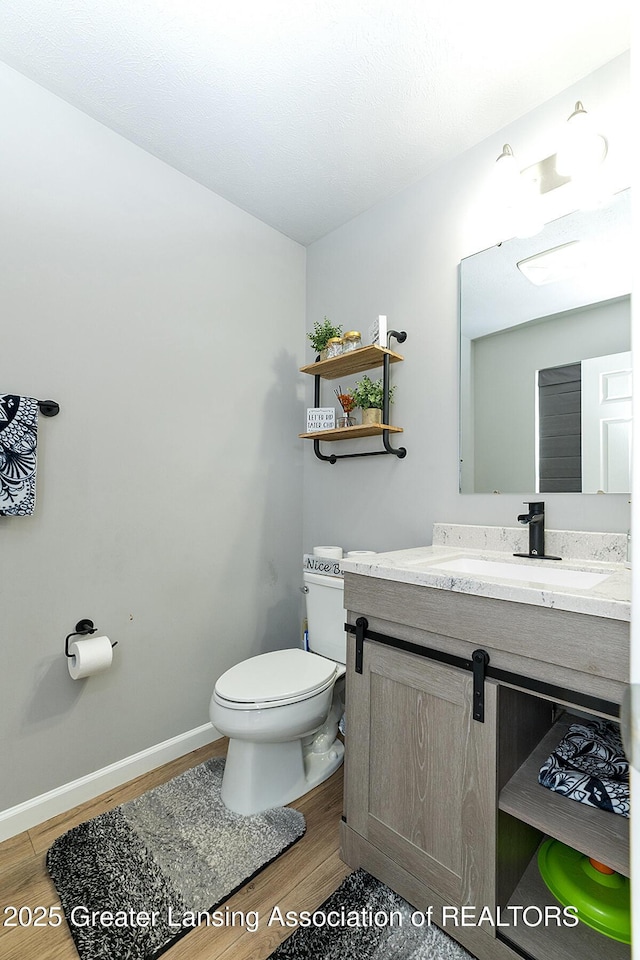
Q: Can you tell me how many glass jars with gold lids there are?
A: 2